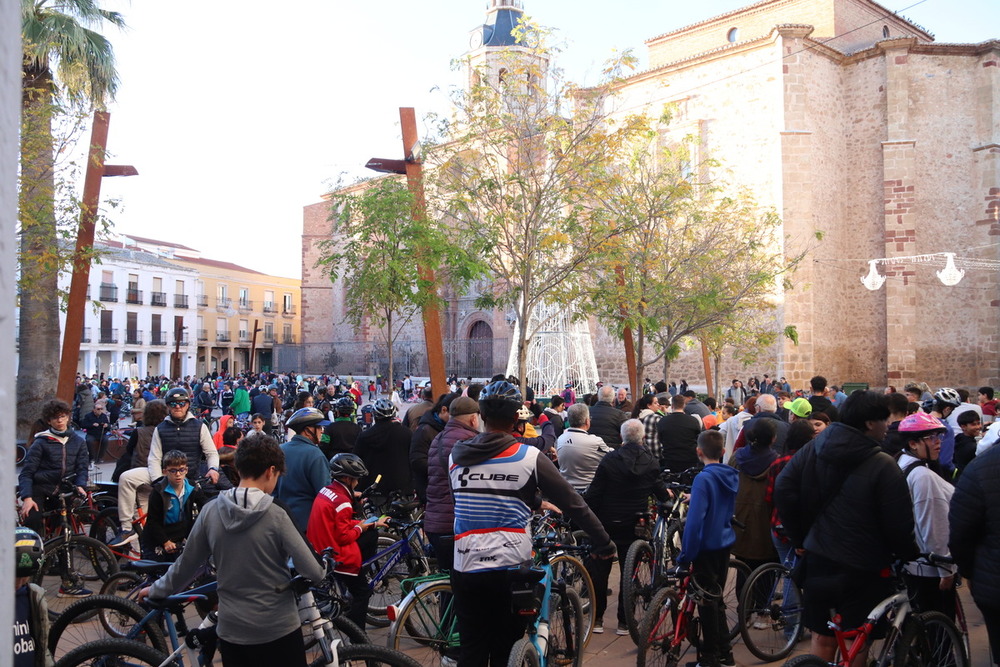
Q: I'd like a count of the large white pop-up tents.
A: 0